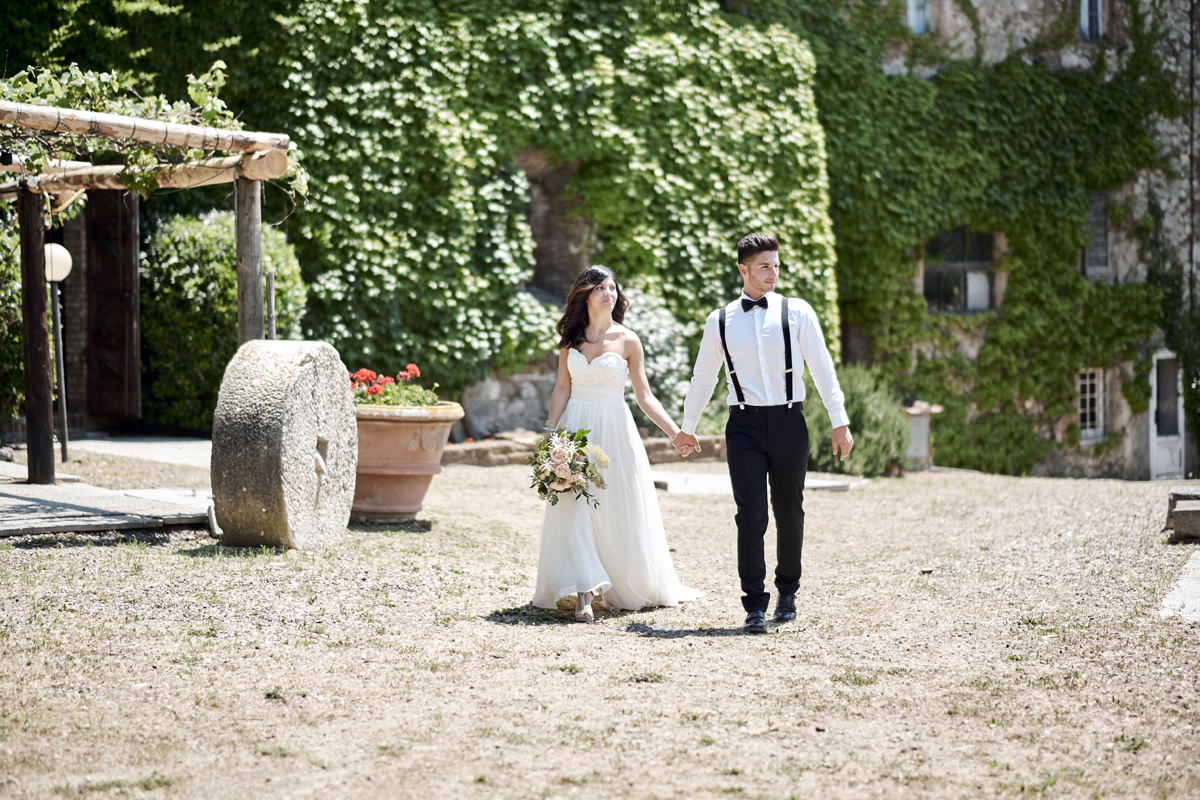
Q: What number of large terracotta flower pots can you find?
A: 1